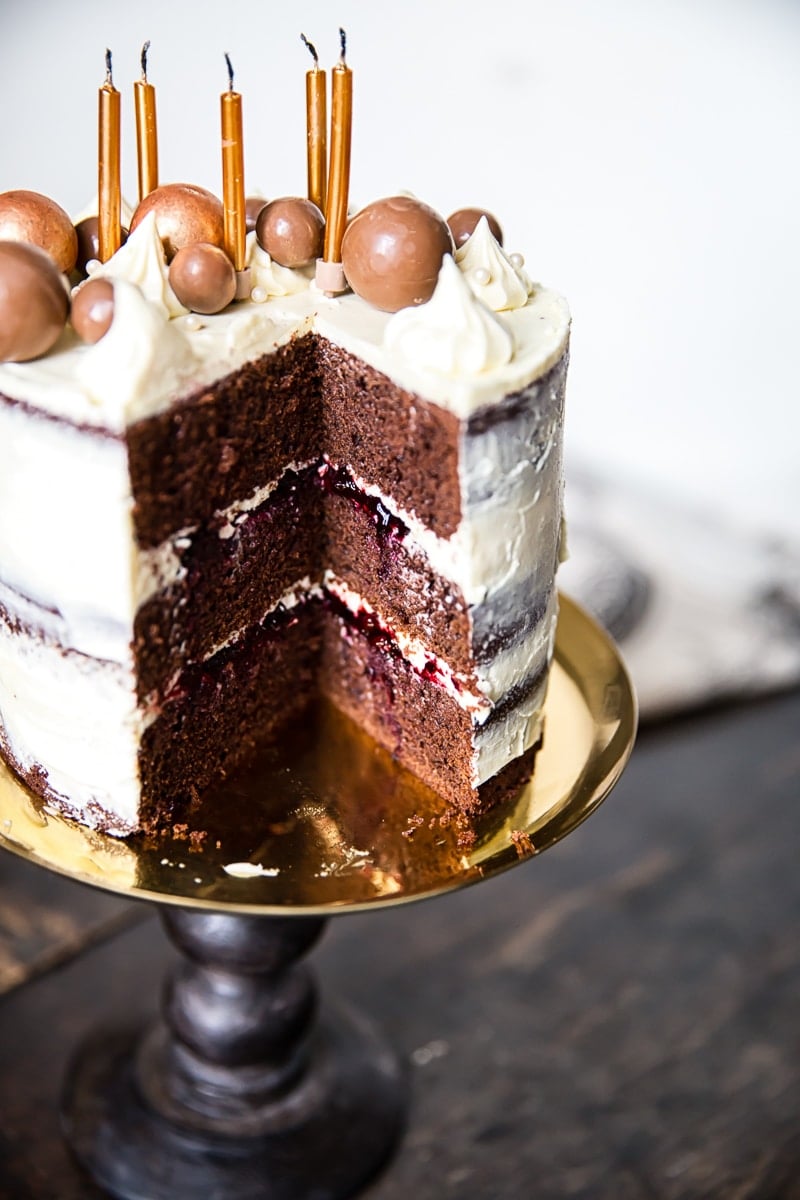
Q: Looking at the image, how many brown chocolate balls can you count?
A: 10